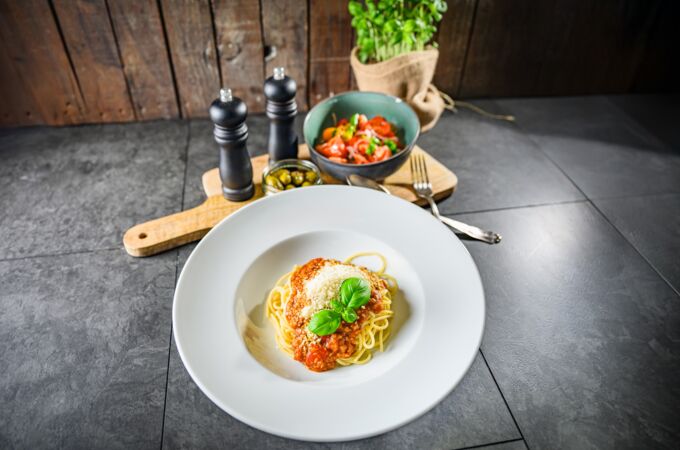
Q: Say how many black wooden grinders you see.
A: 2